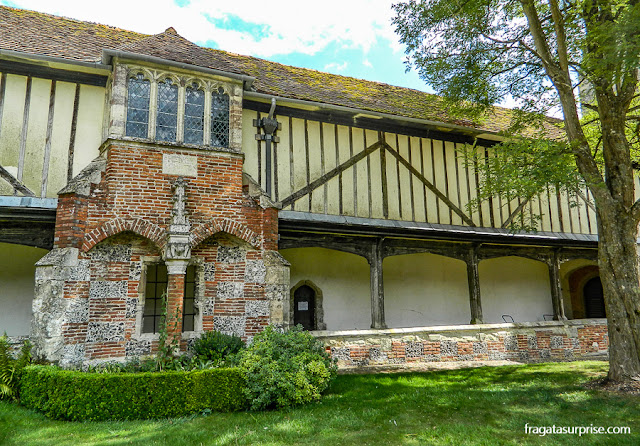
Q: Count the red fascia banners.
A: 0